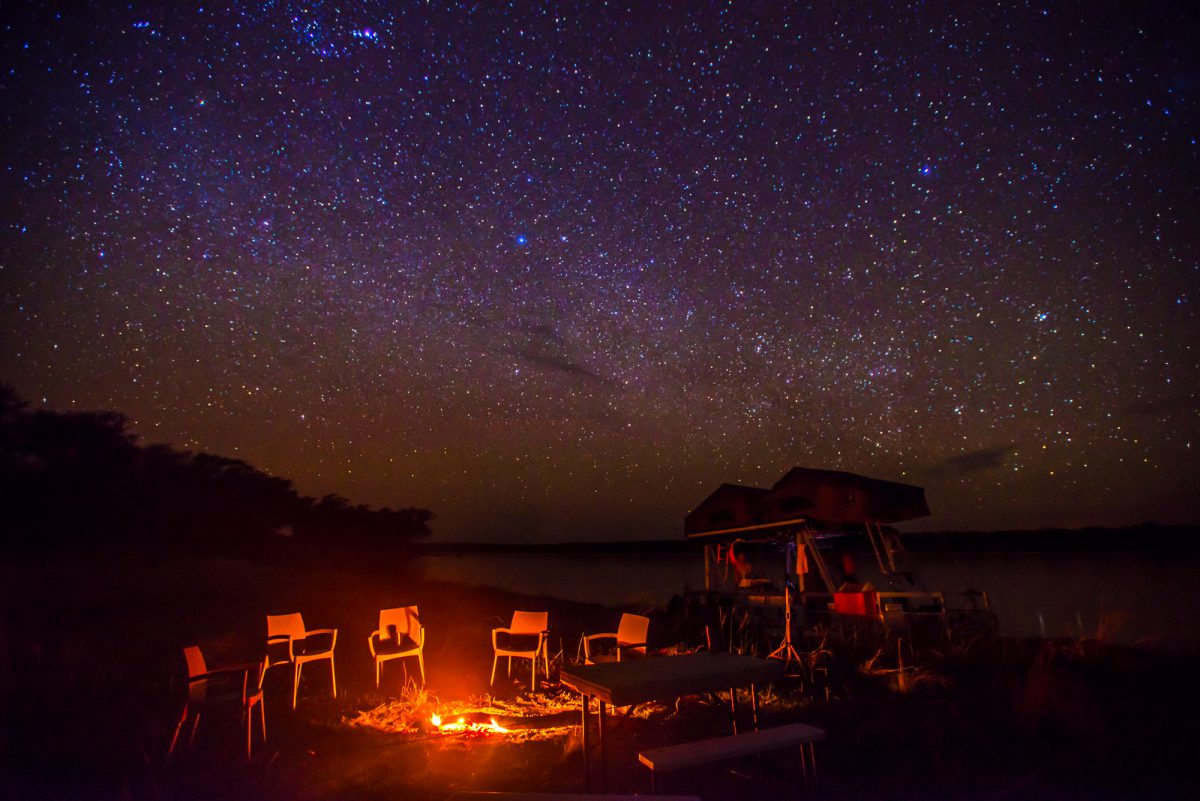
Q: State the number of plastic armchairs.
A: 5